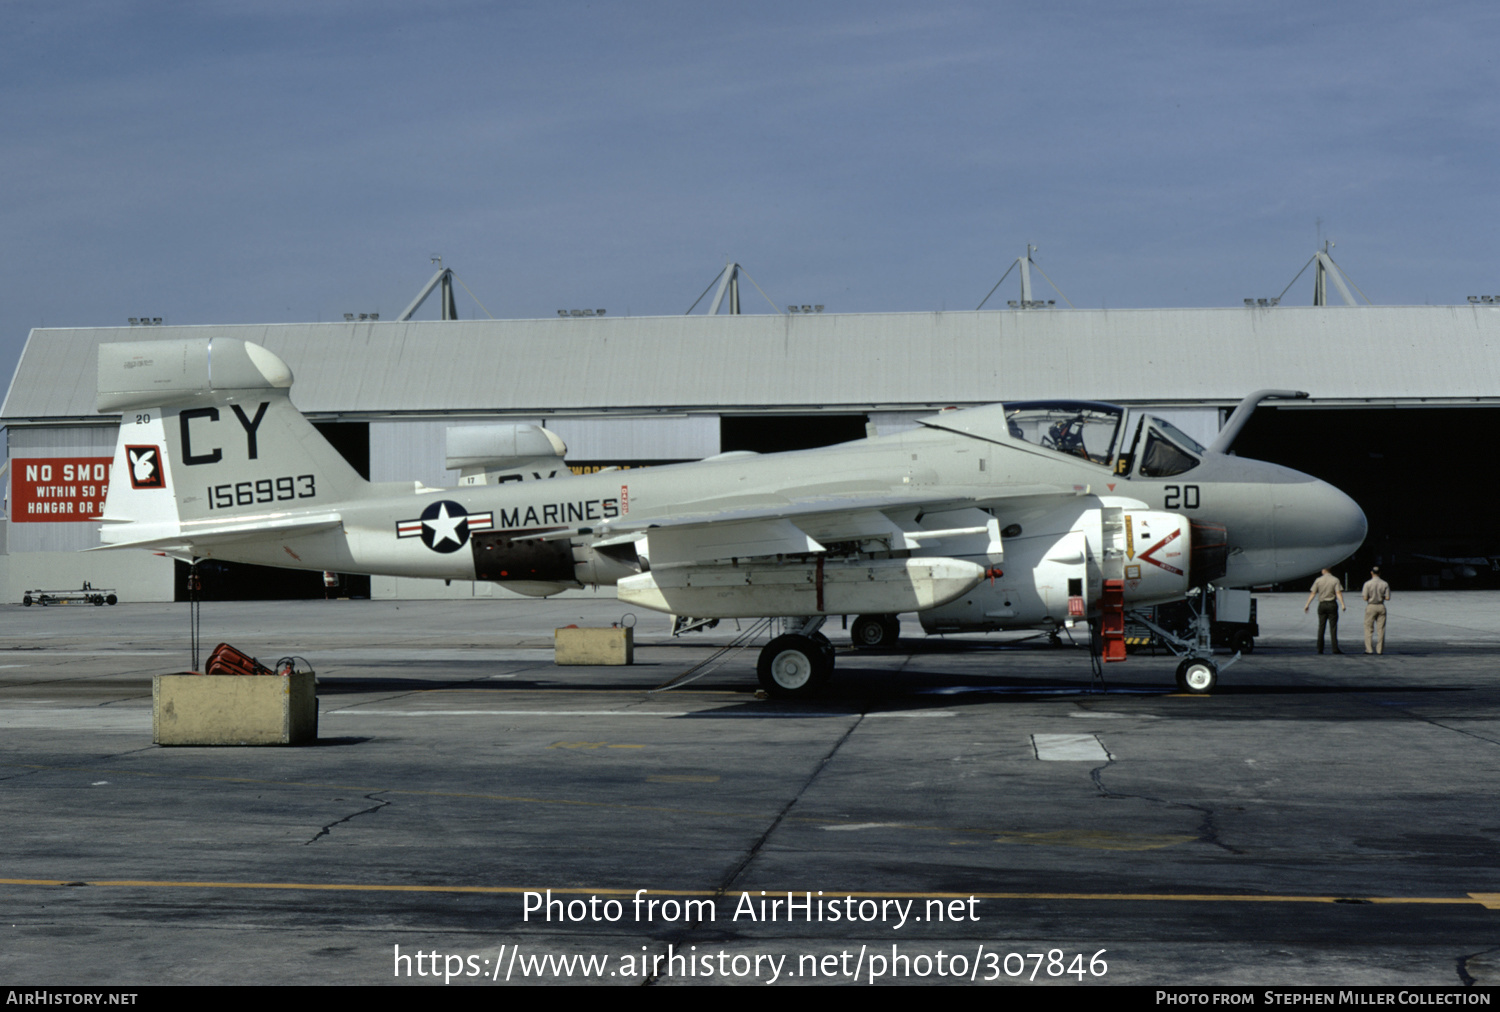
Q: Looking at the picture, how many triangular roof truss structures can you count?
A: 4